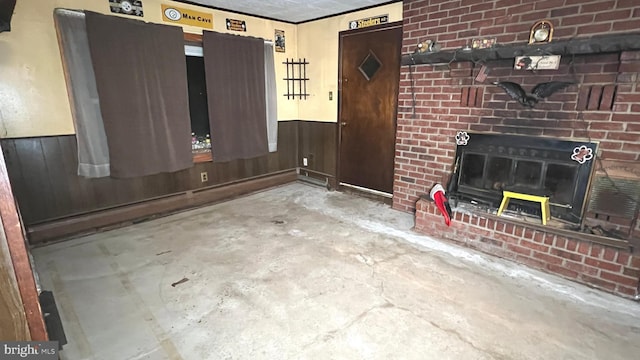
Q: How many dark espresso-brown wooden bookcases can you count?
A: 0